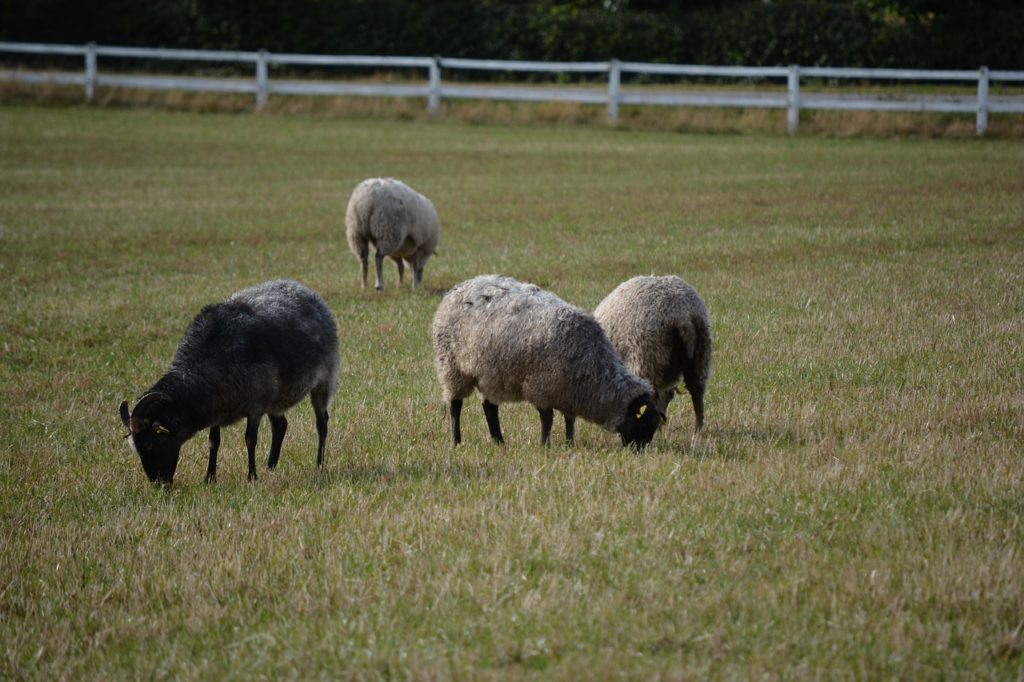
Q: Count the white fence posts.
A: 6